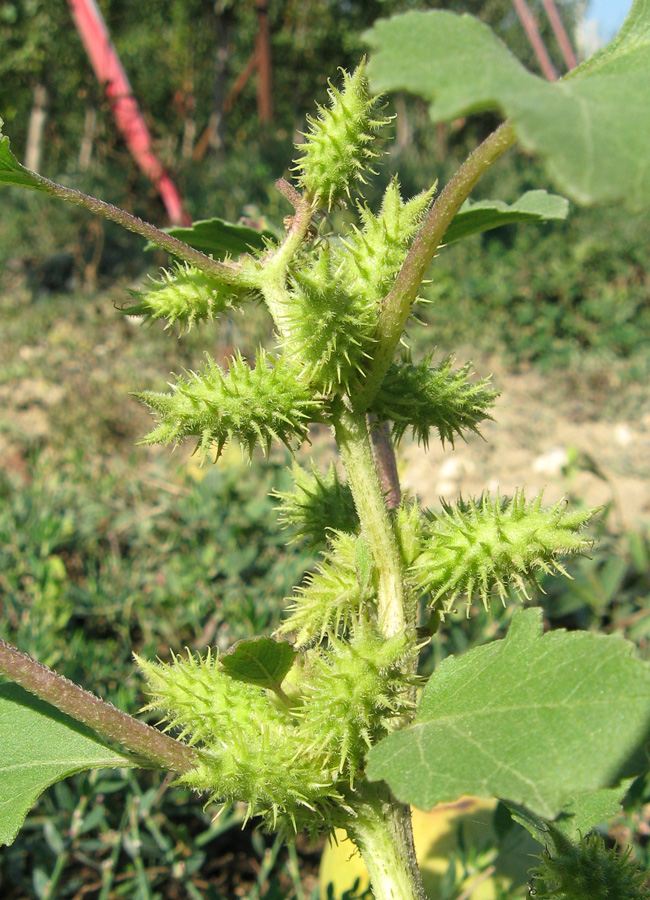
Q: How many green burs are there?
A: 13